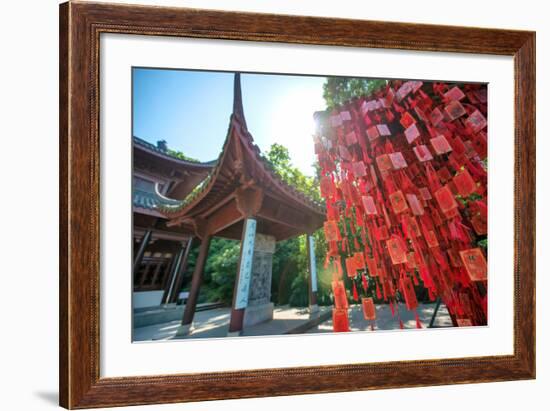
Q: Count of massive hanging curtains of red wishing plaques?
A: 1